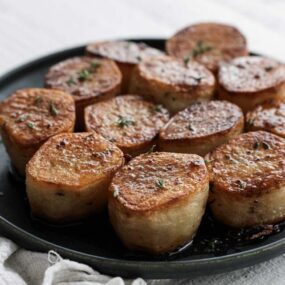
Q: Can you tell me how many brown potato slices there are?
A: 12